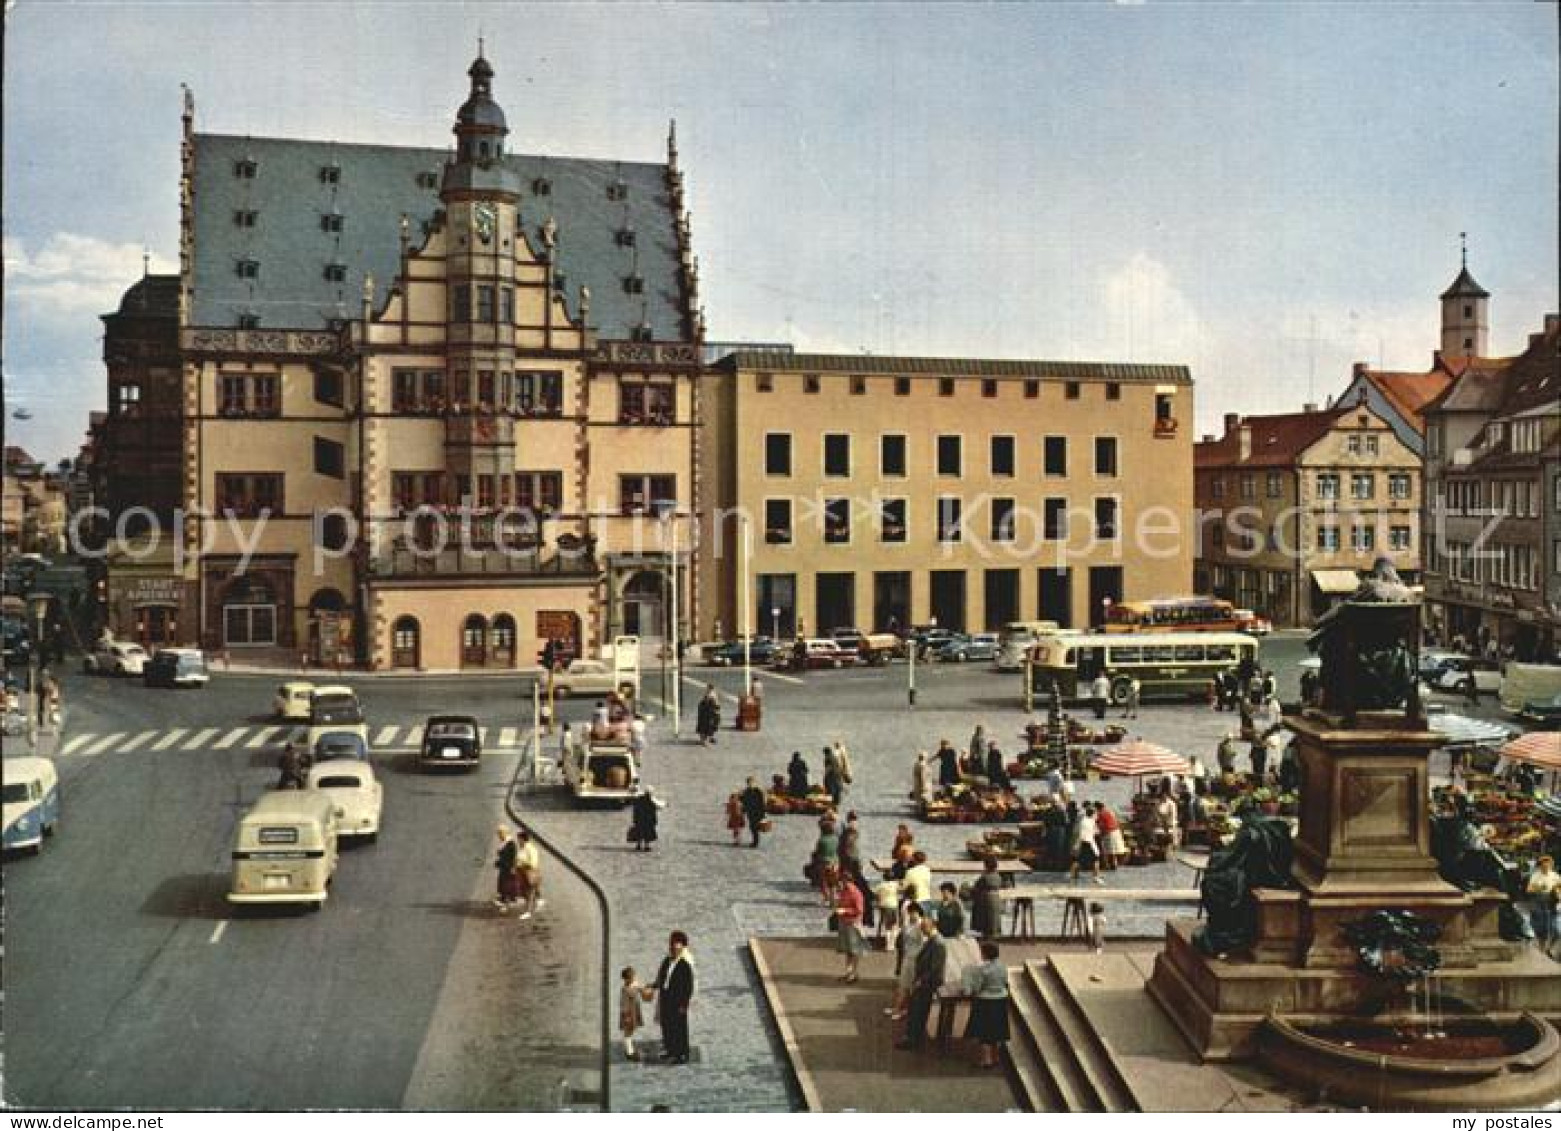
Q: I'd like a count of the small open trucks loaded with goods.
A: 1